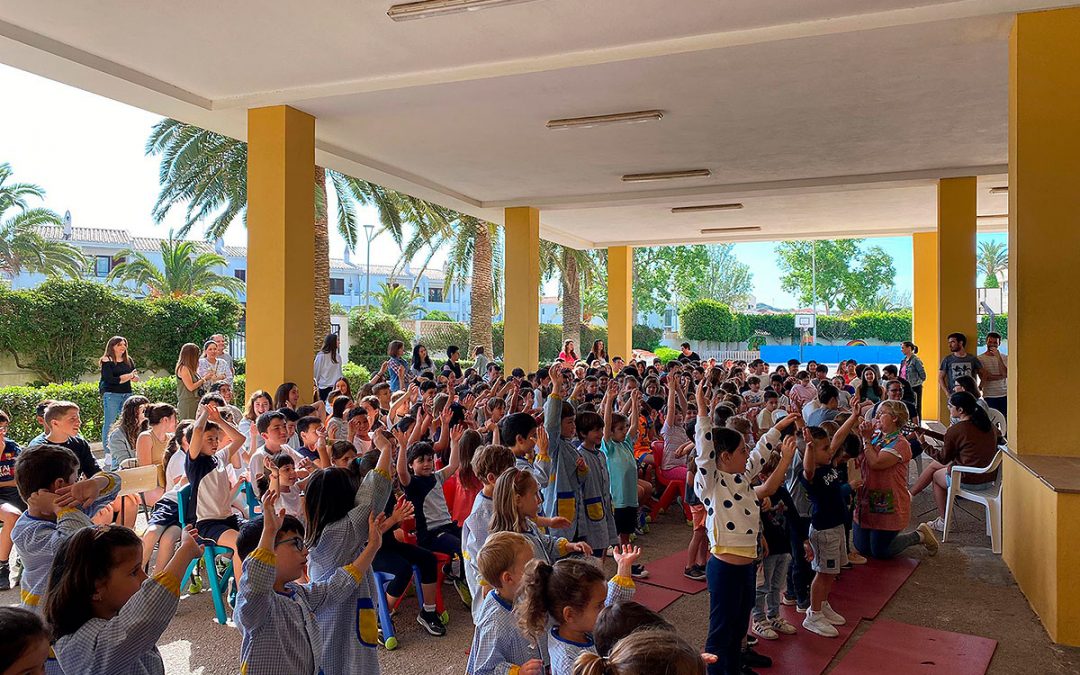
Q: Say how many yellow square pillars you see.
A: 6